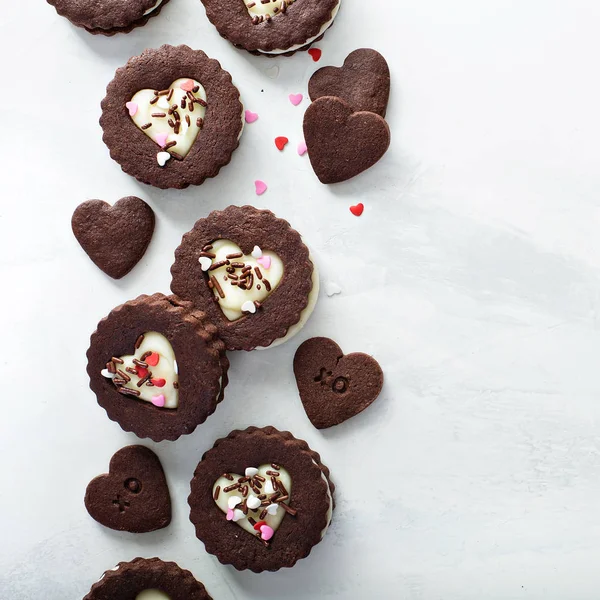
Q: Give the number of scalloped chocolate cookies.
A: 7